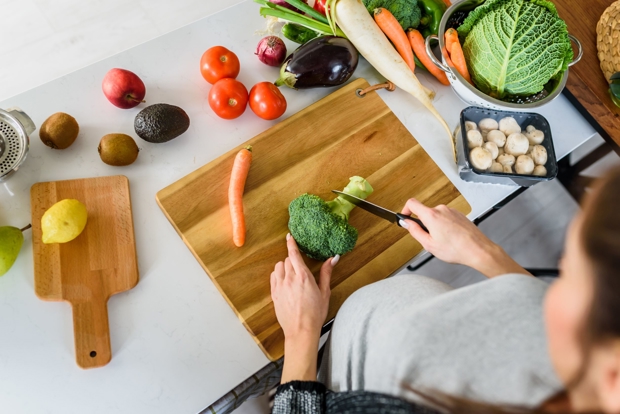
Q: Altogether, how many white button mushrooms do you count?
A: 14